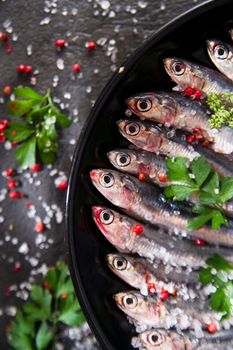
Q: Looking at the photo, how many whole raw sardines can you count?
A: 10